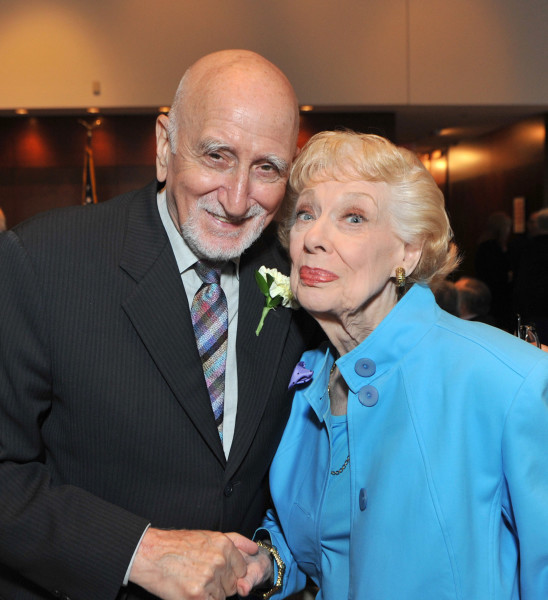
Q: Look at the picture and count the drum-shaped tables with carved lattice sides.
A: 0